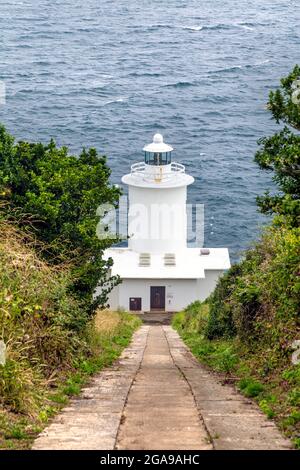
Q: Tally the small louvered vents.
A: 2